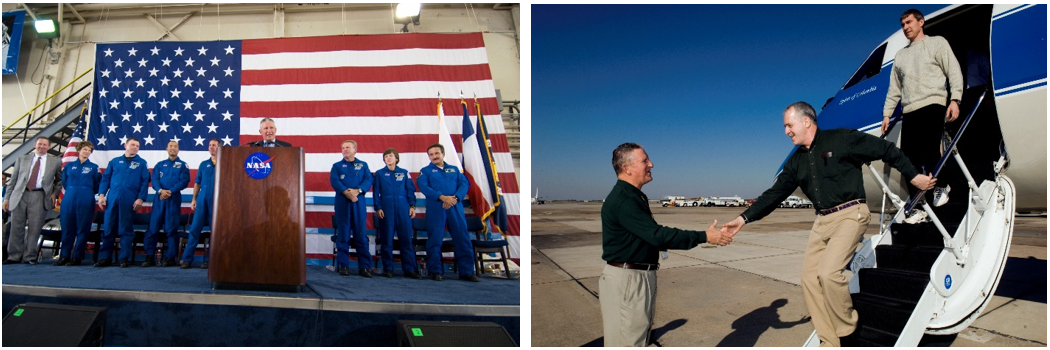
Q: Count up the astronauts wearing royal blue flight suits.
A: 7